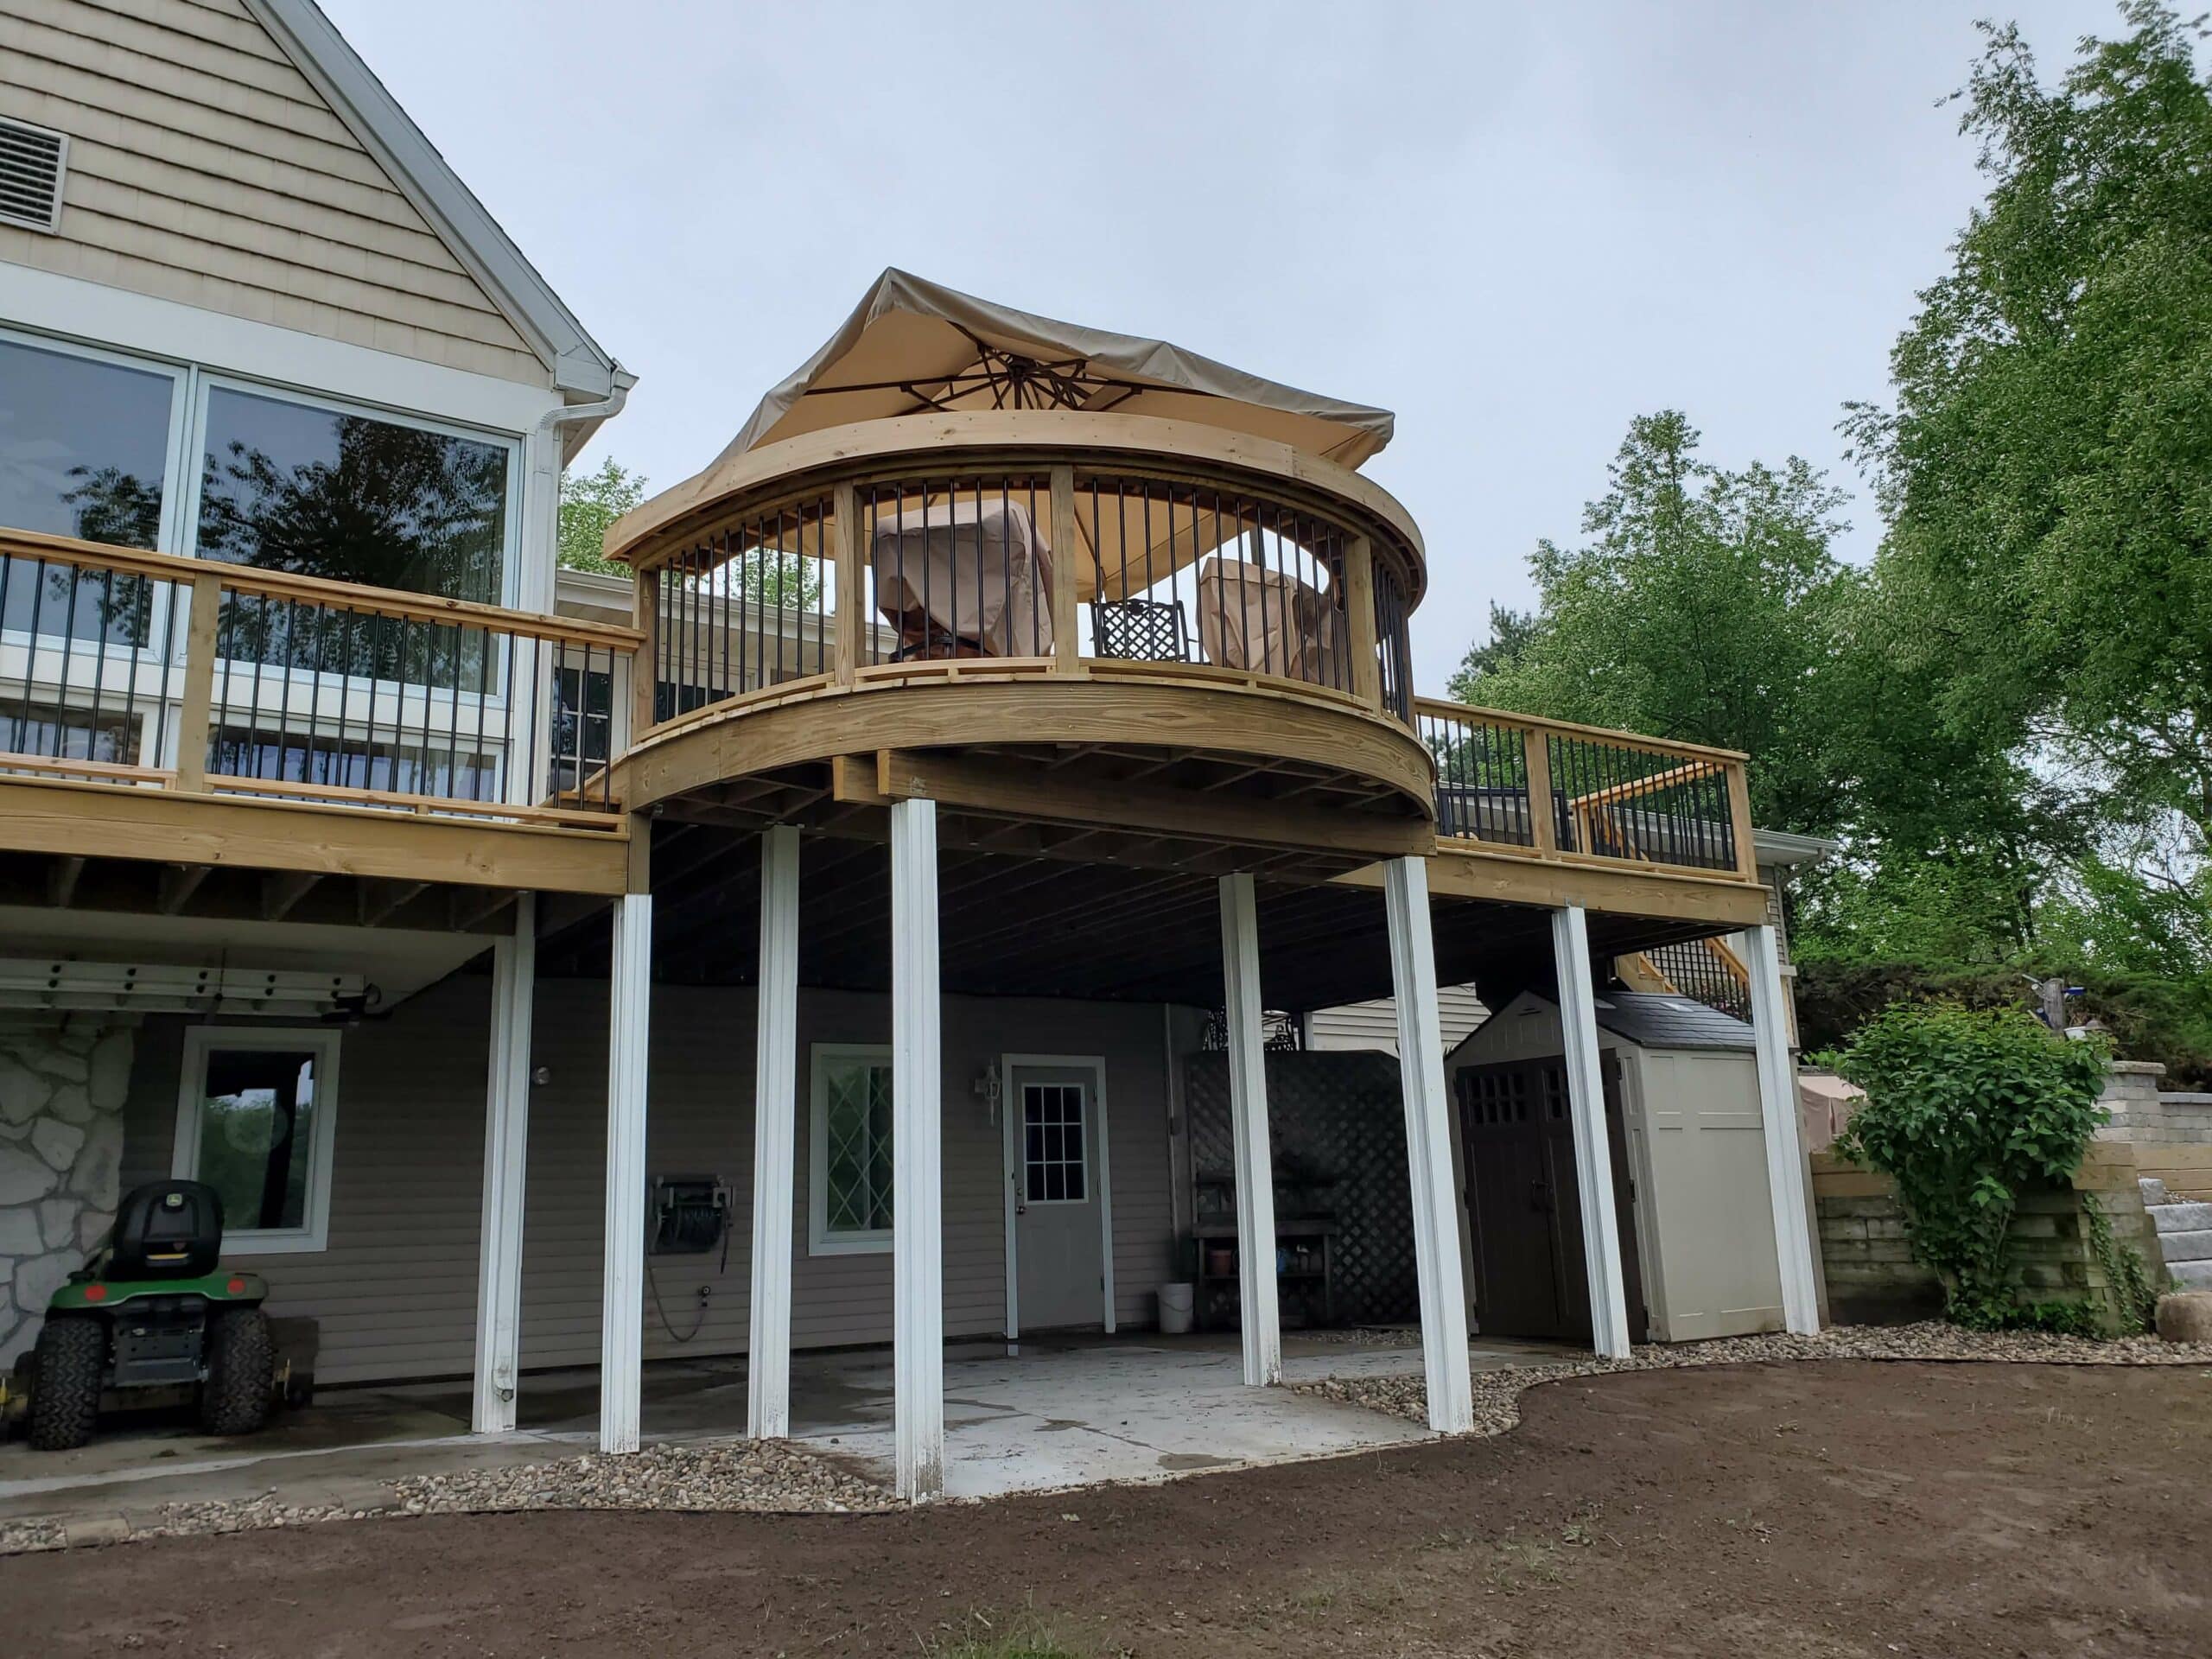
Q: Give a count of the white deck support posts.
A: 8